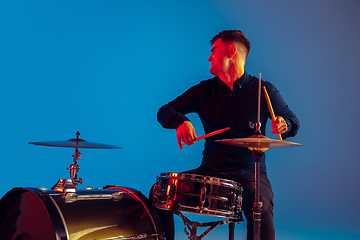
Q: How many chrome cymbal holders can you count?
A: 2